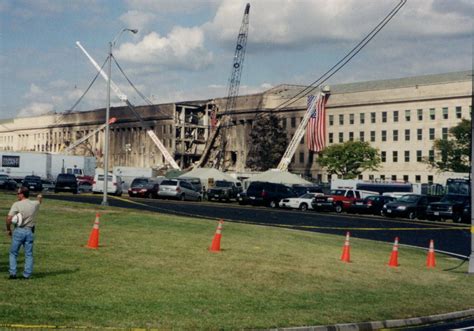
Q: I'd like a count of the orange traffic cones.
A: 5